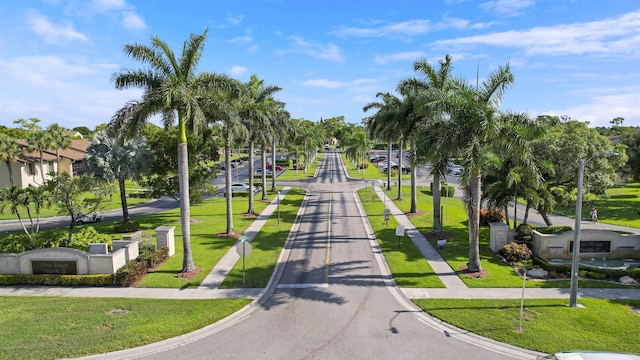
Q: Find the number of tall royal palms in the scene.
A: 10